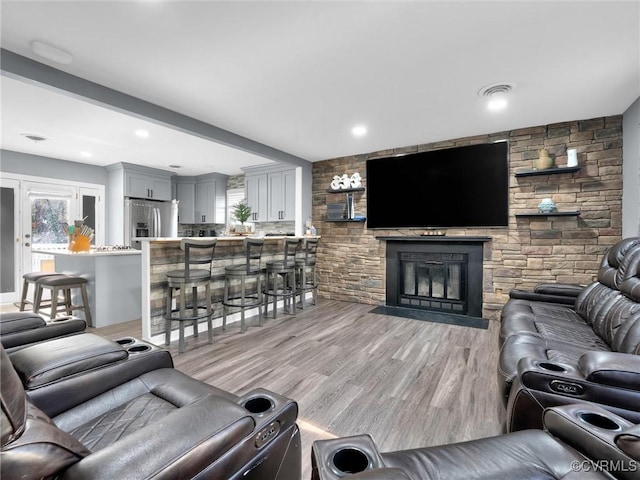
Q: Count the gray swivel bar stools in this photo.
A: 4